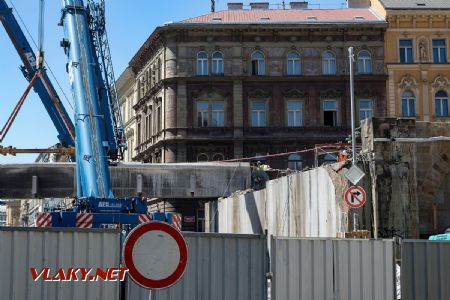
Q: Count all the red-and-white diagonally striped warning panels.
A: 4